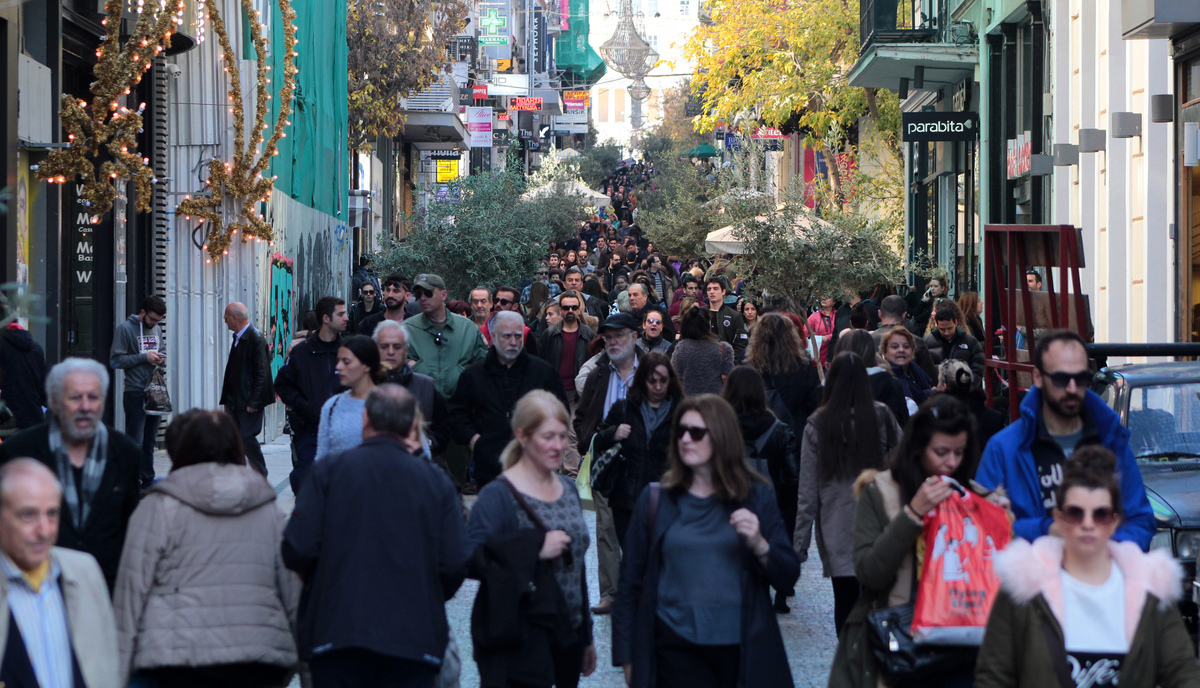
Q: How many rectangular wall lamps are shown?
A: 5